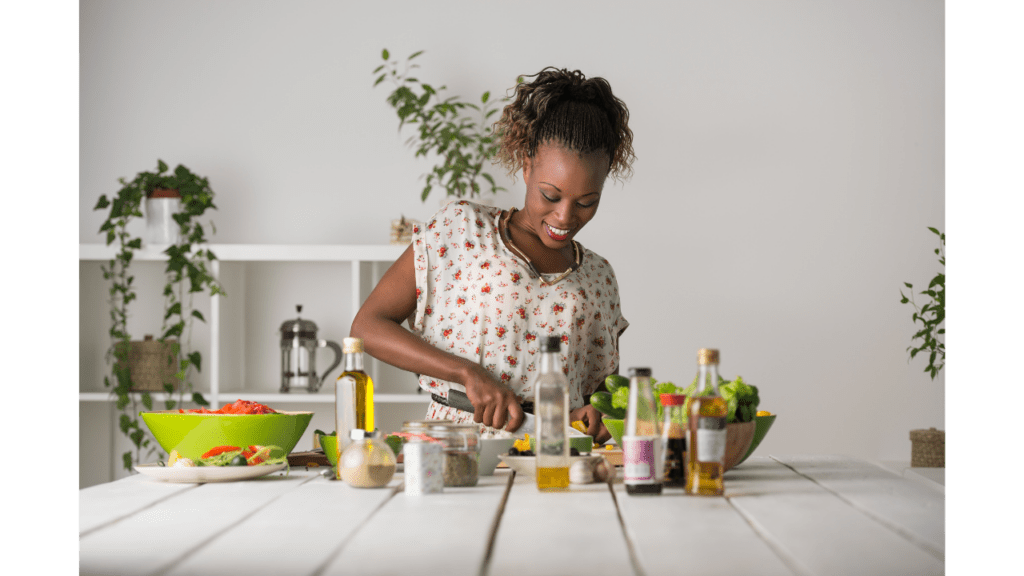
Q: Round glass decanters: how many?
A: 1